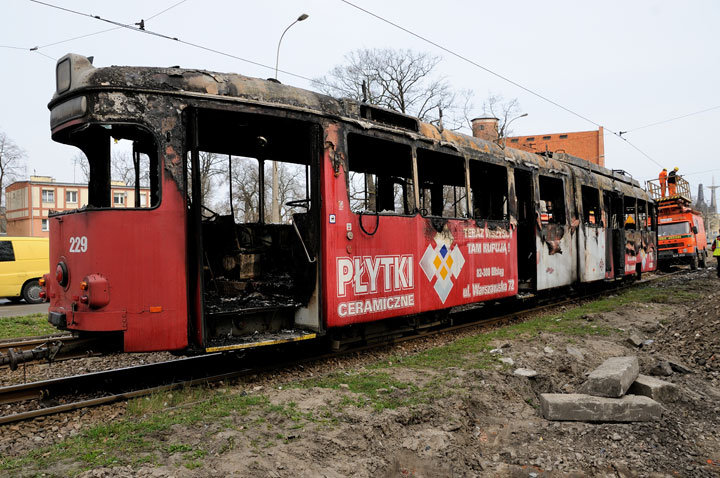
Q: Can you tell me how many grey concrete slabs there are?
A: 3